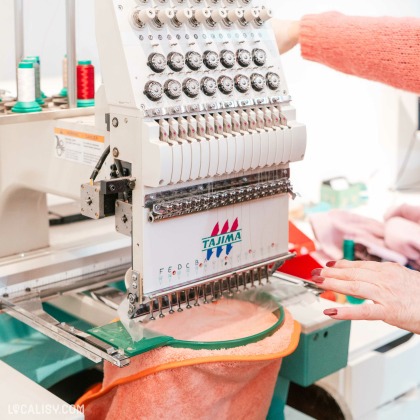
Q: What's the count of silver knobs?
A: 15